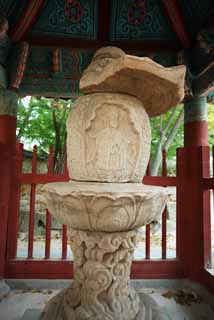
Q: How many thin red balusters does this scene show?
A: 5